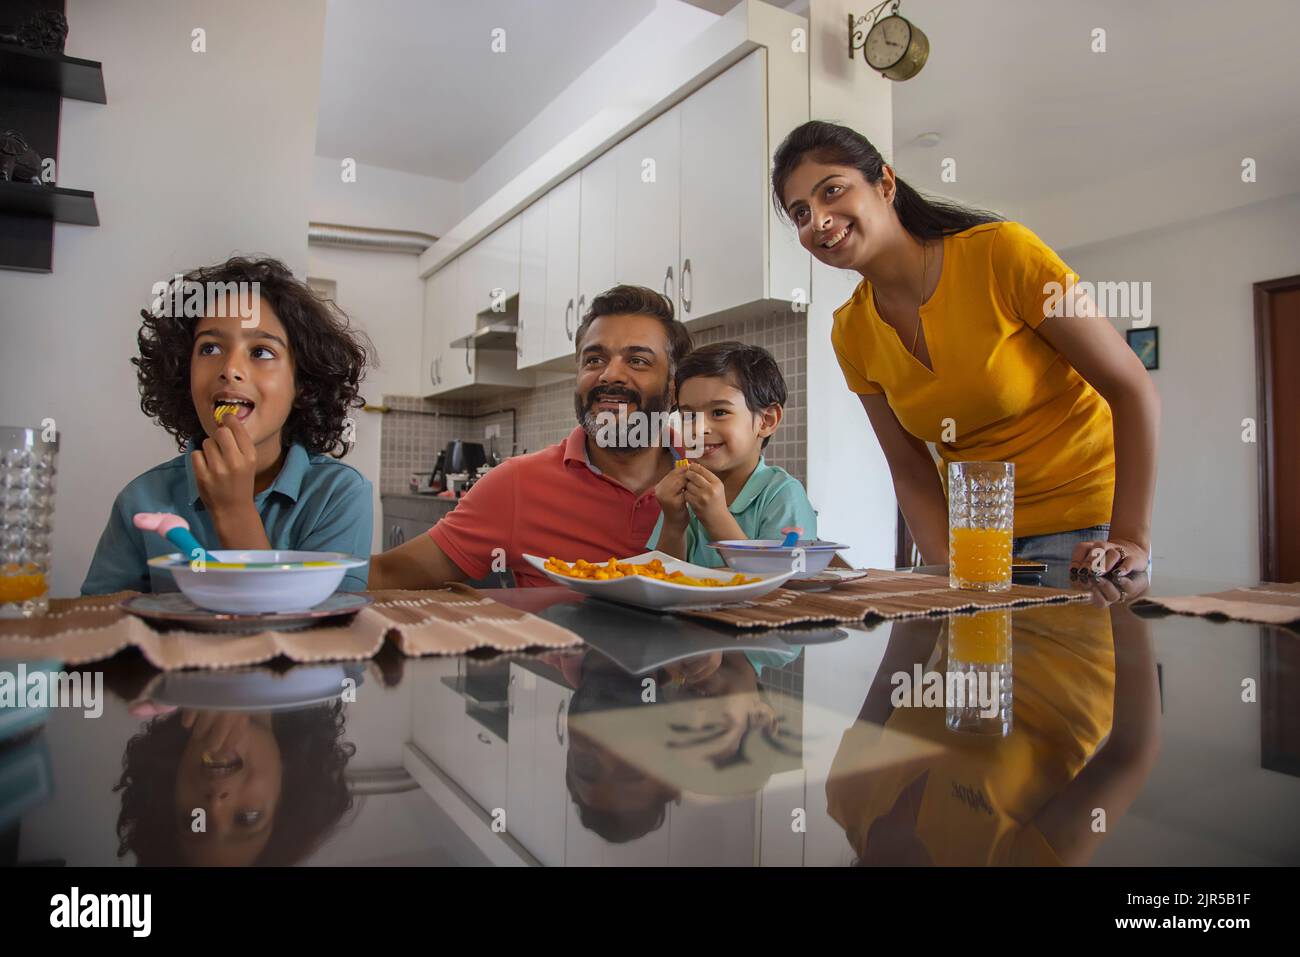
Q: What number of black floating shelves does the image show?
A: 2